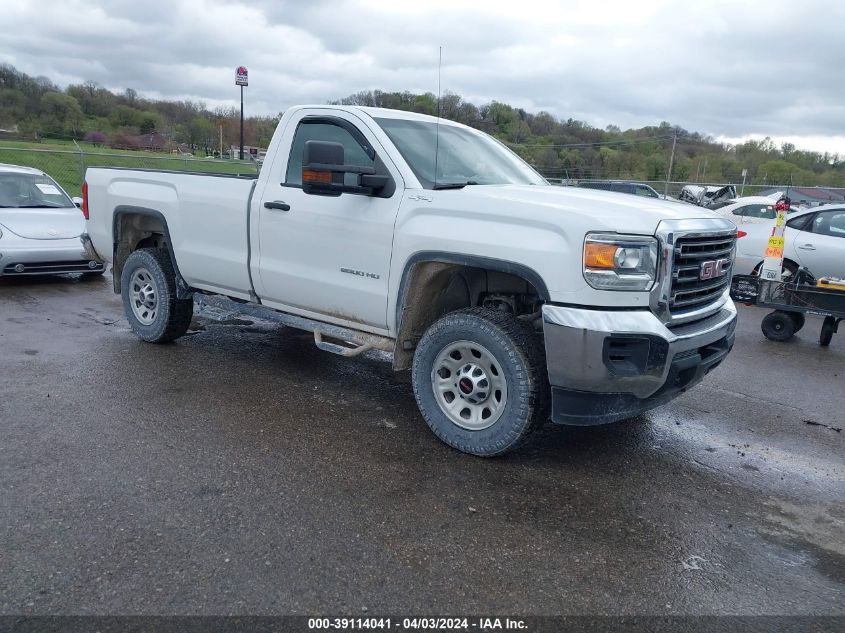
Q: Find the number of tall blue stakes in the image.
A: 0